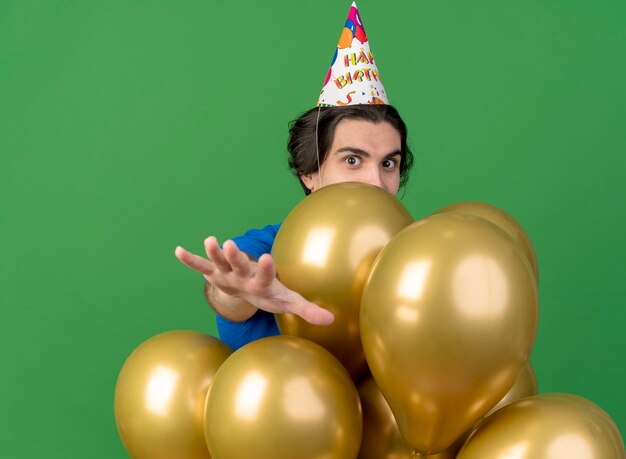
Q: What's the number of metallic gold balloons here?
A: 8